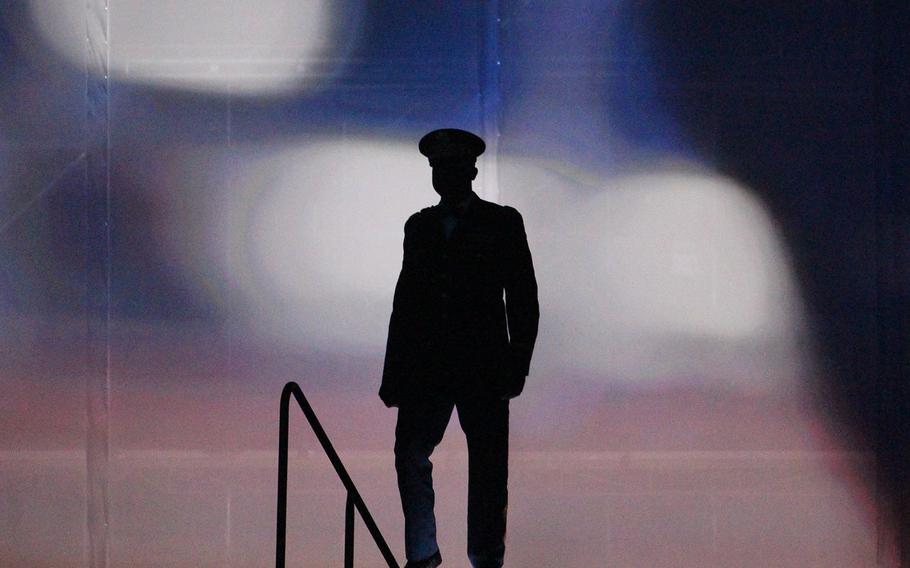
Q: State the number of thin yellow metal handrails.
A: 0